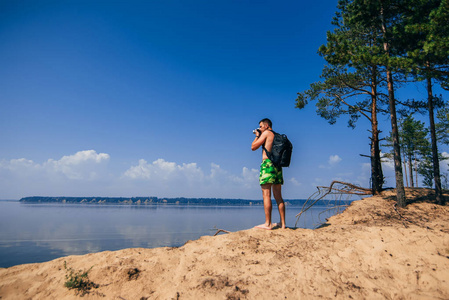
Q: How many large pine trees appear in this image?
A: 3